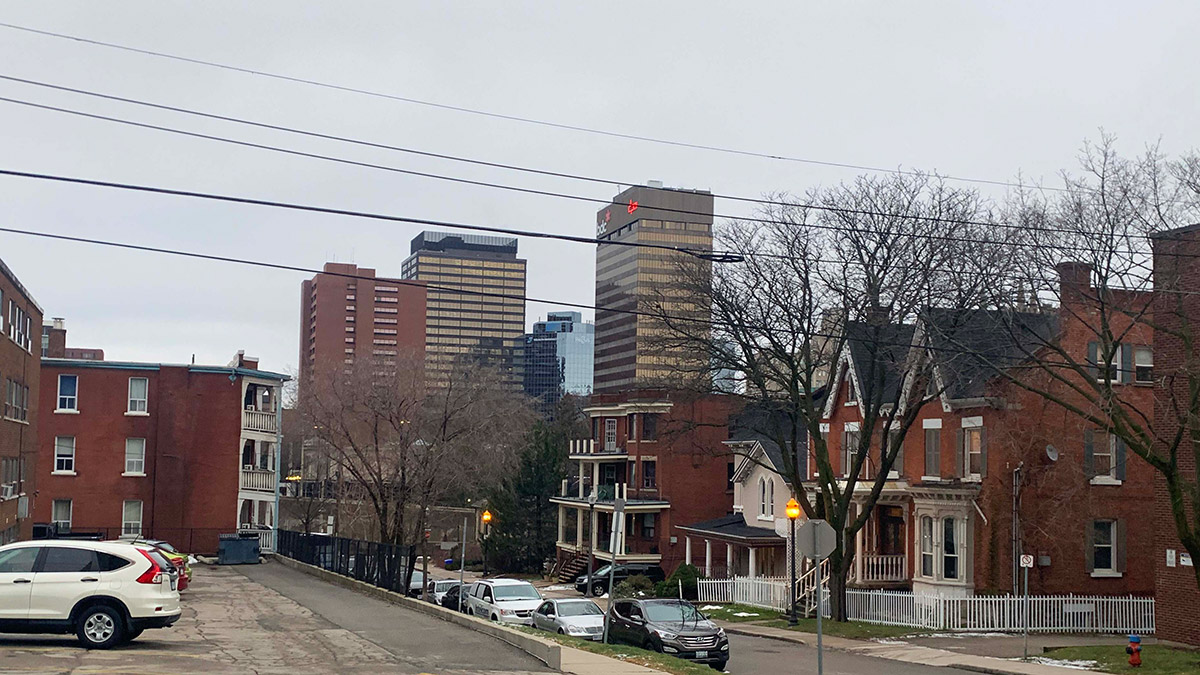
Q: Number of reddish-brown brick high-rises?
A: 1